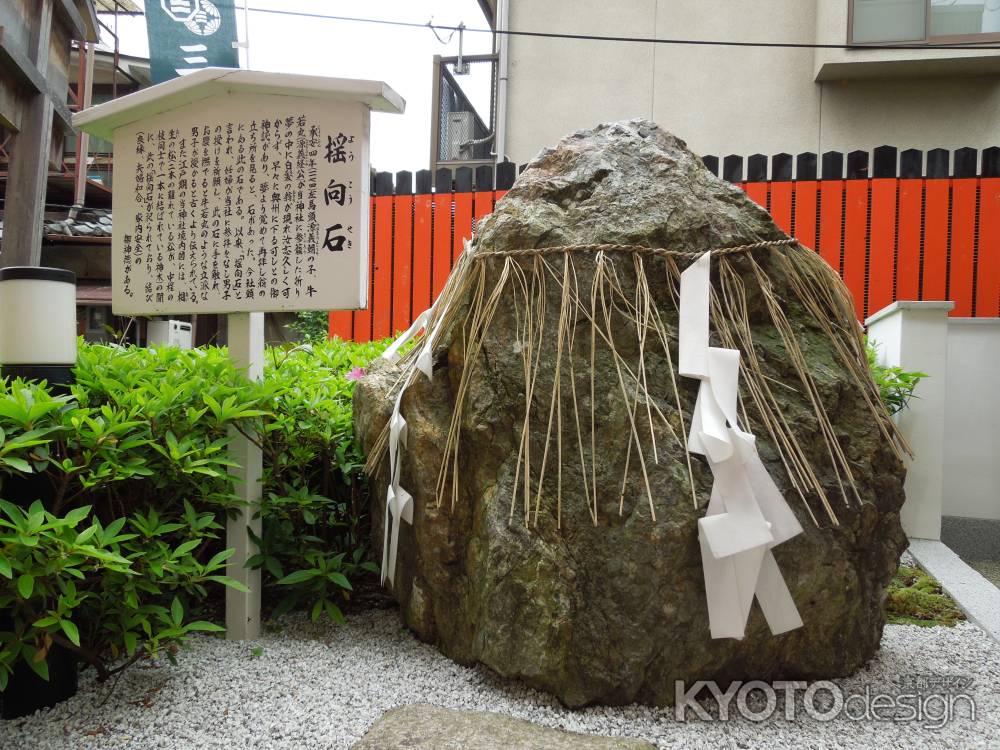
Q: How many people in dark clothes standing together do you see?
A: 0